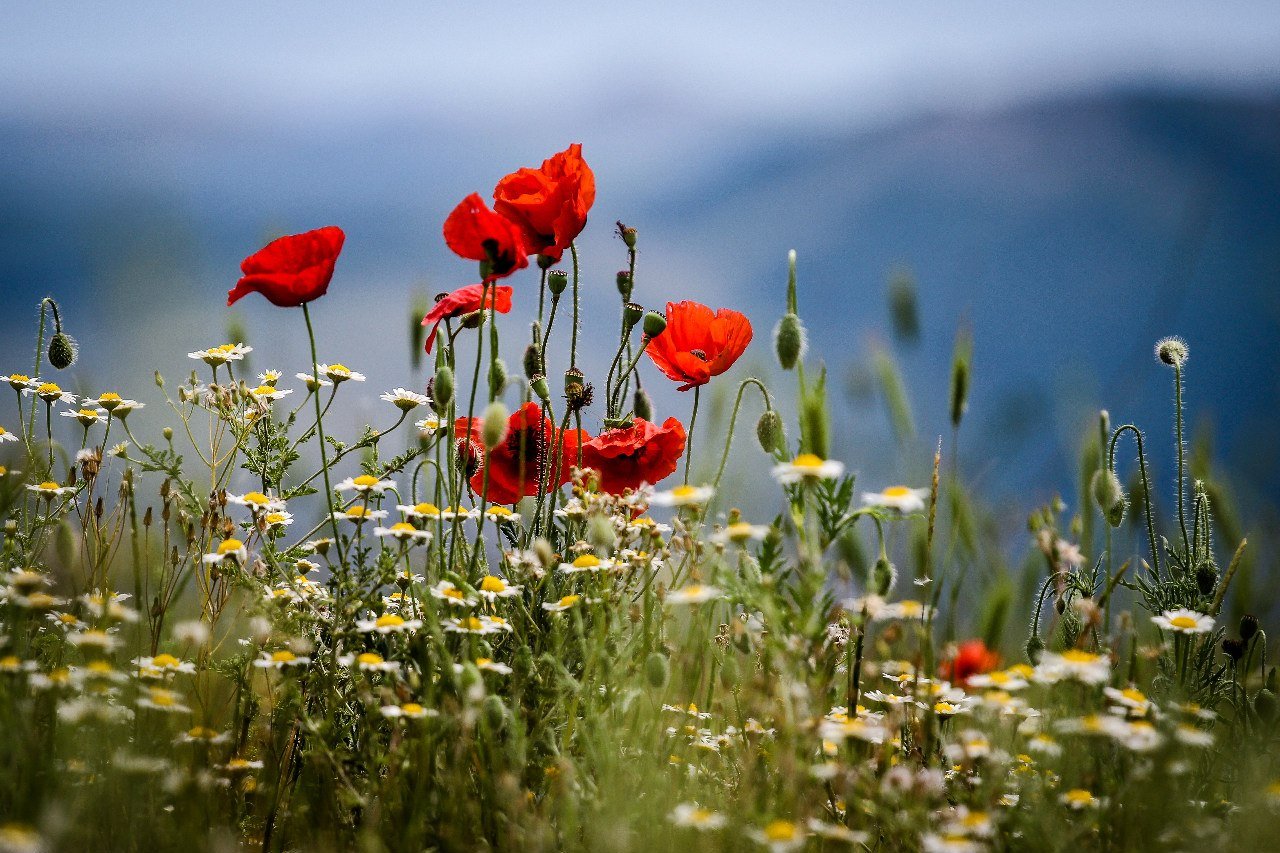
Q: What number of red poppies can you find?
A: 8